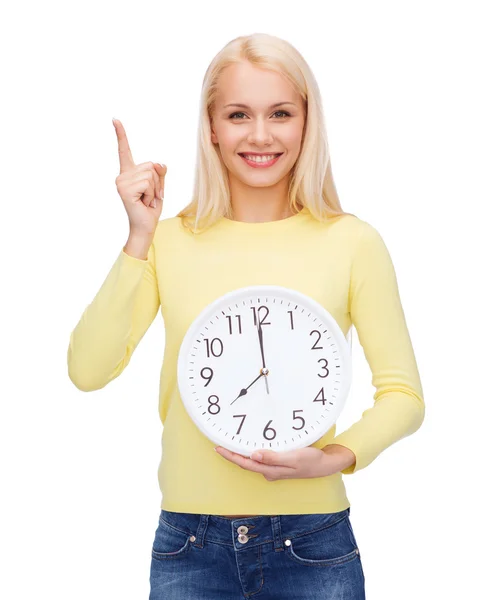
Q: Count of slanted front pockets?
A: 2